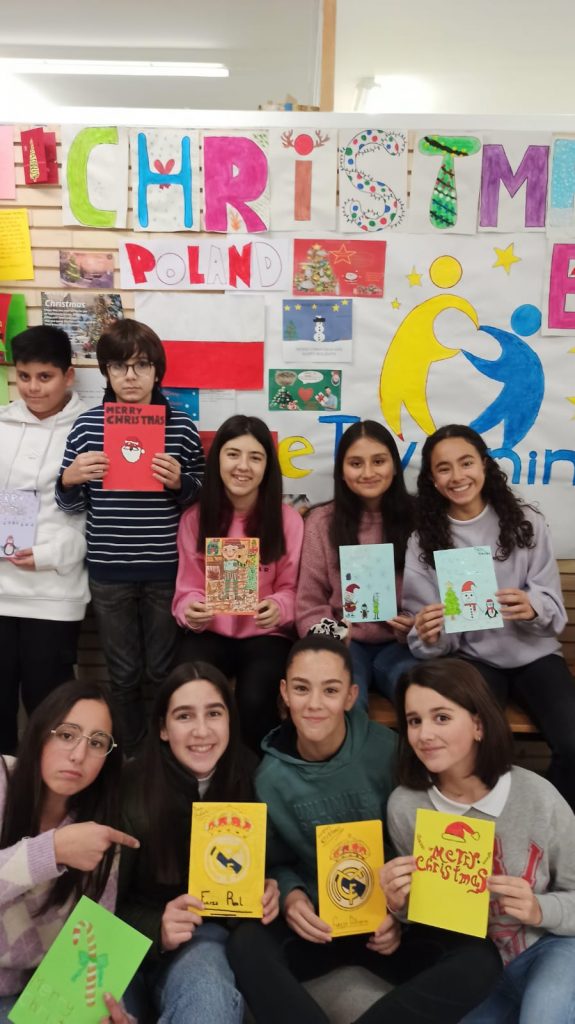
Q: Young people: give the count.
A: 9